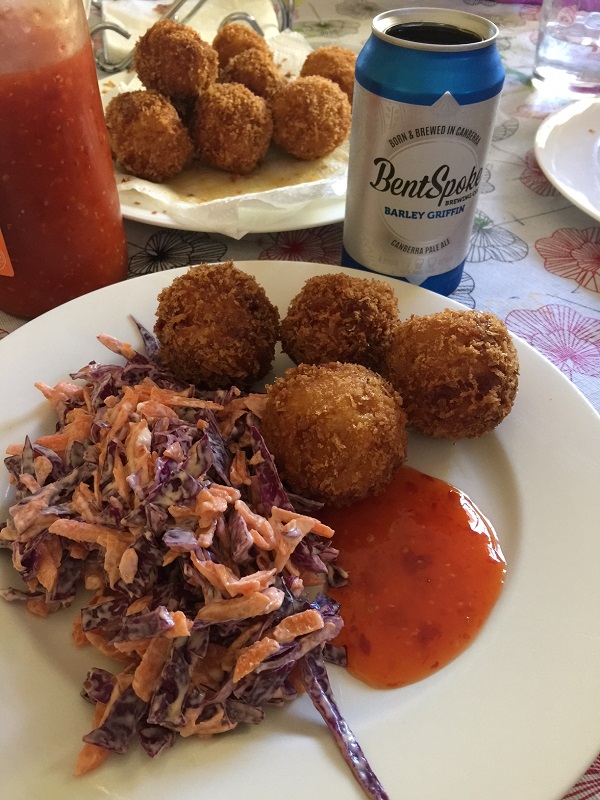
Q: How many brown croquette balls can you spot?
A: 11